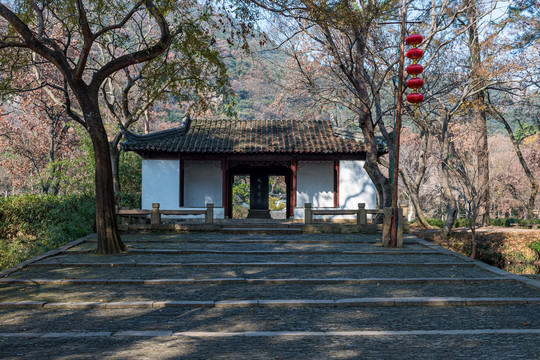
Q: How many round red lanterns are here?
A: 5